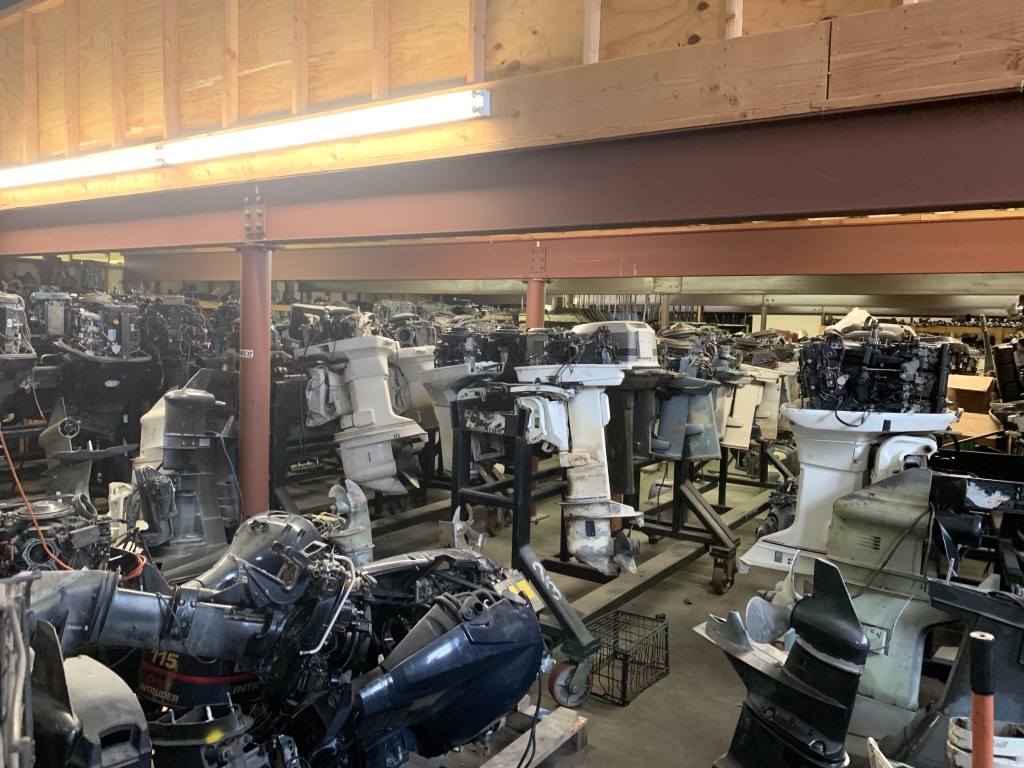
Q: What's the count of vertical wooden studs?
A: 11